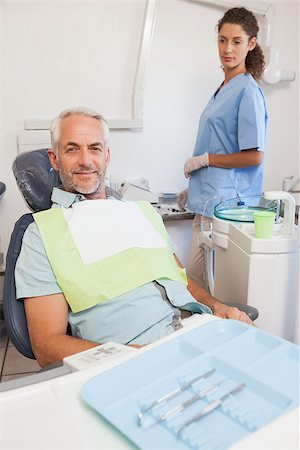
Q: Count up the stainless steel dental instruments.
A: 3